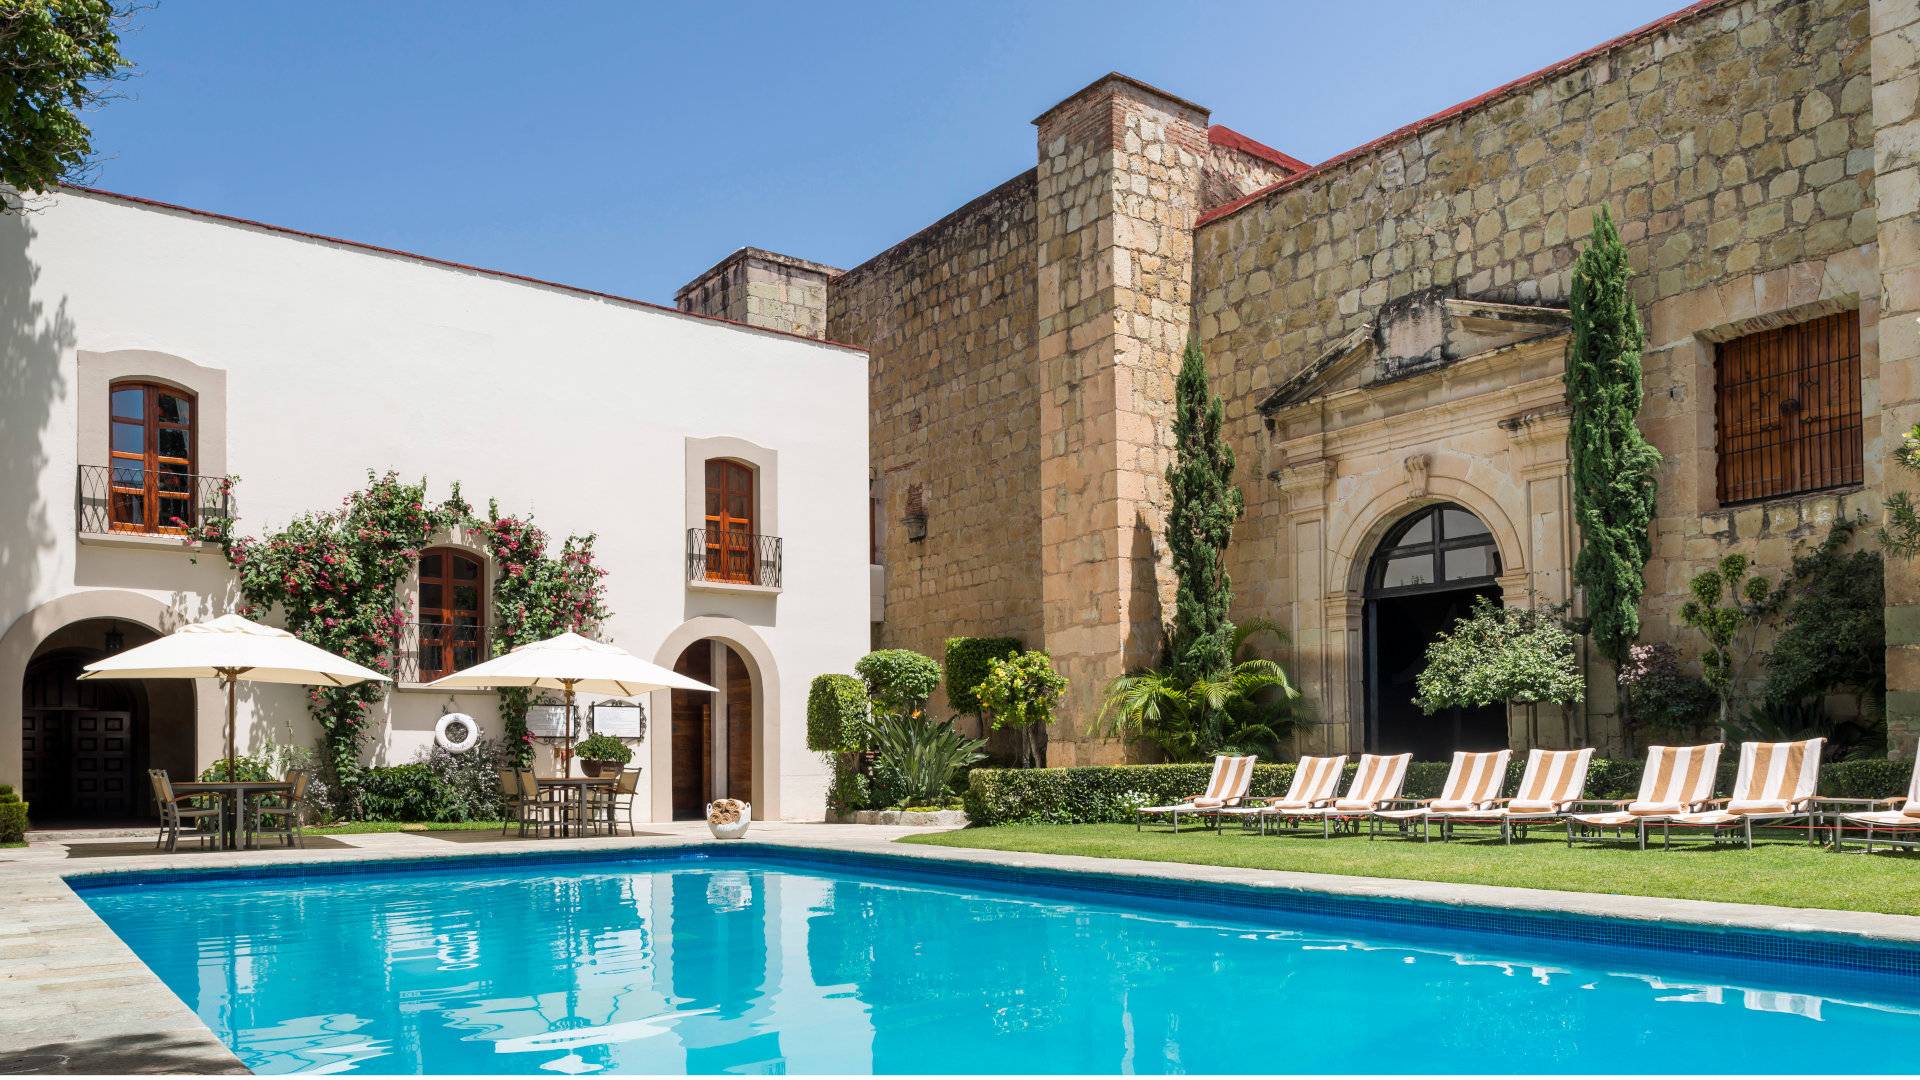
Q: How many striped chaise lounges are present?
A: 8